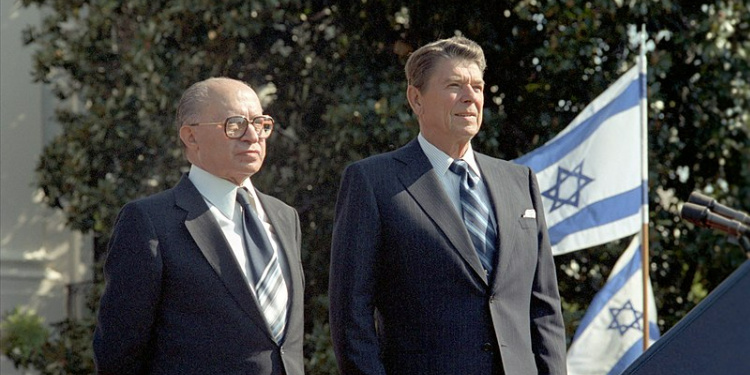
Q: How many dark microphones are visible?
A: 2